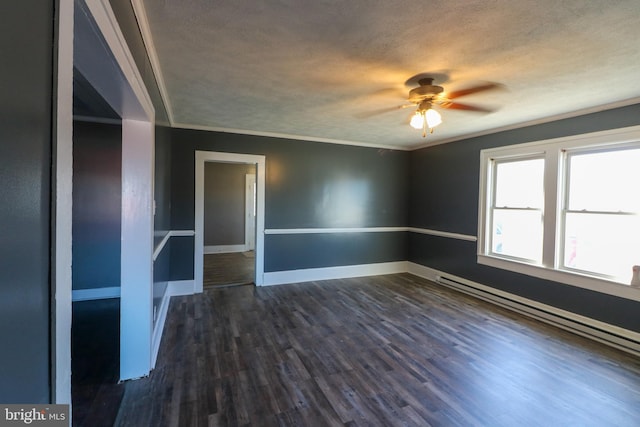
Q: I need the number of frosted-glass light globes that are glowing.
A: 2